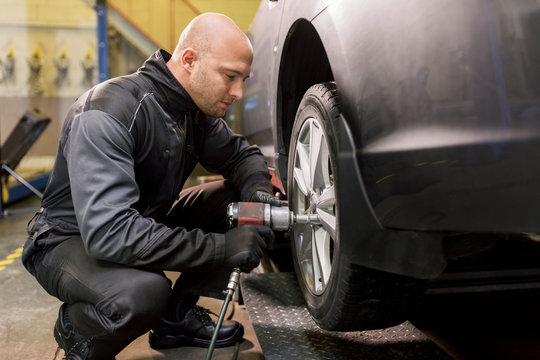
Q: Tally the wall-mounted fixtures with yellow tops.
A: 4